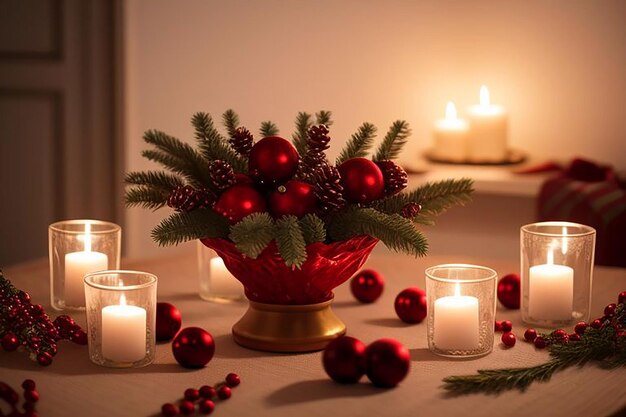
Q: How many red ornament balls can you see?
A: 11